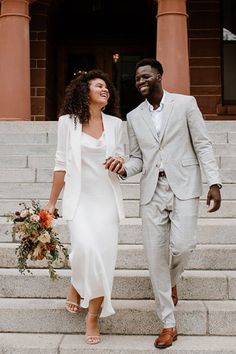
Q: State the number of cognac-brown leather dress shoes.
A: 2